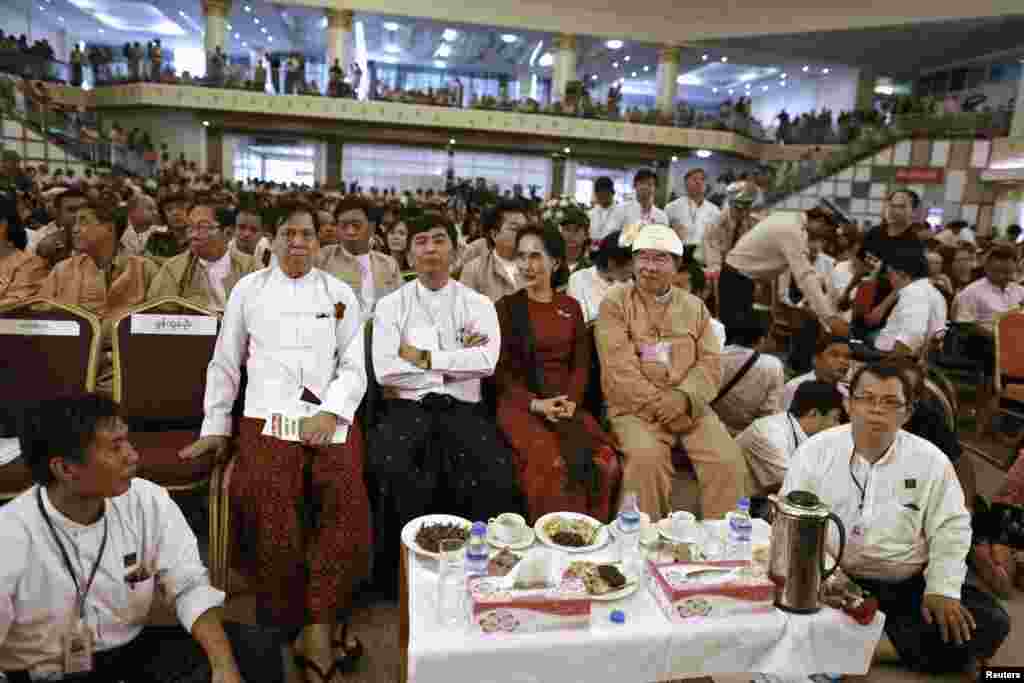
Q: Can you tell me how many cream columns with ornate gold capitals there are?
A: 4